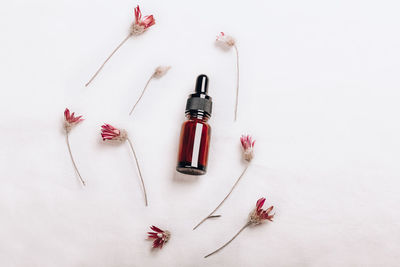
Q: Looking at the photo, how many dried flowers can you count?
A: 8